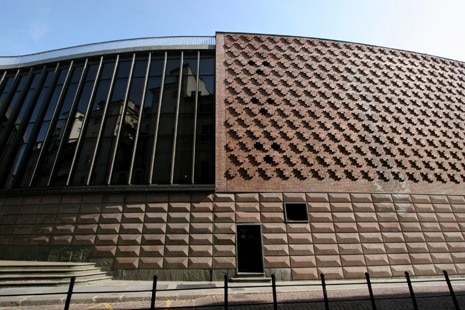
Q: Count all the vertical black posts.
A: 8